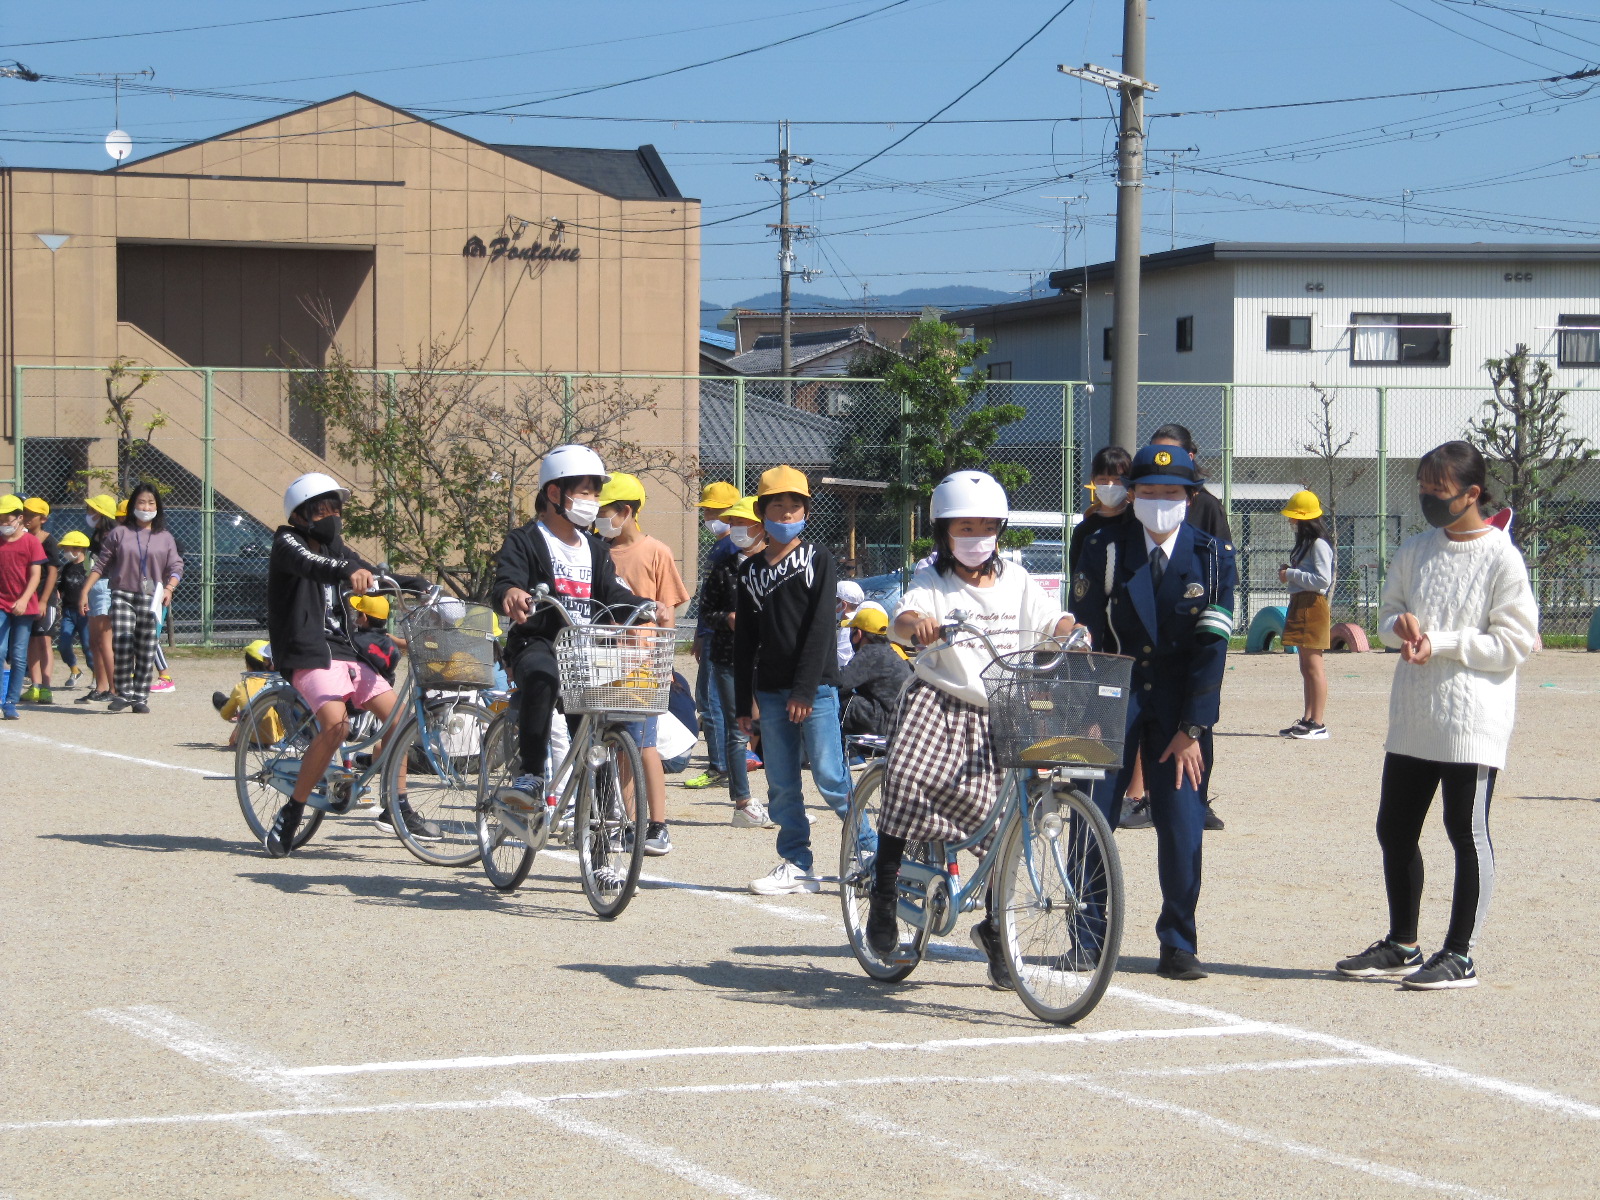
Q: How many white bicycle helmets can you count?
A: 3